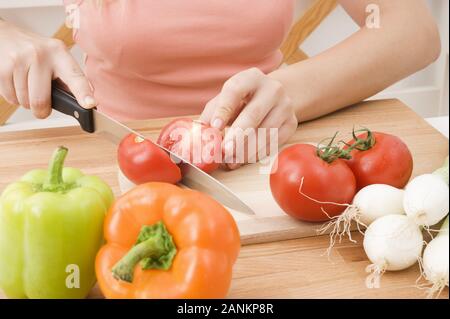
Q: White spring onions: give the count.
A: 4